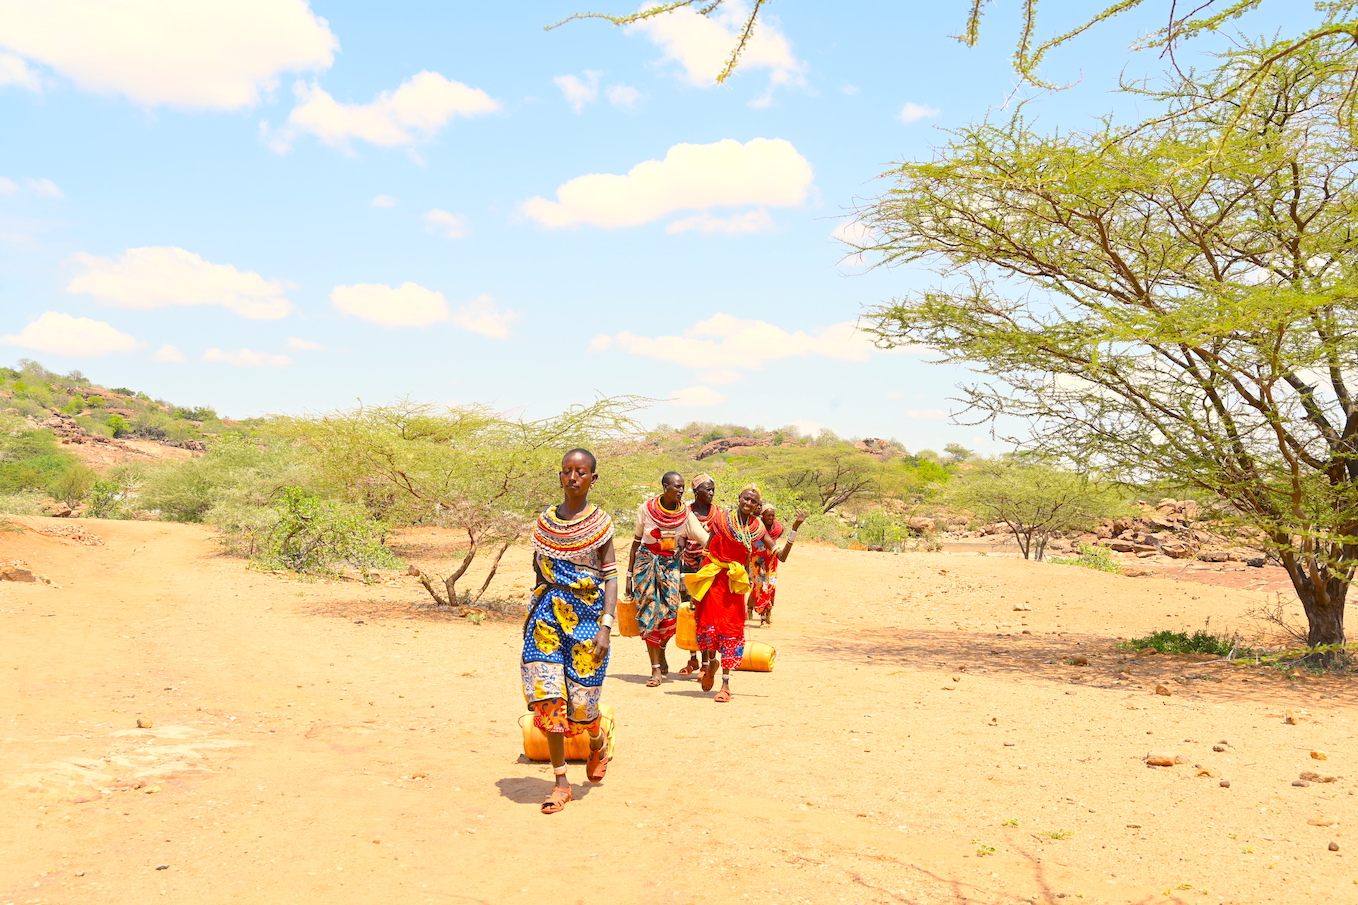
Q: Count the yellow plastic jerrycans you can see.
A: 4